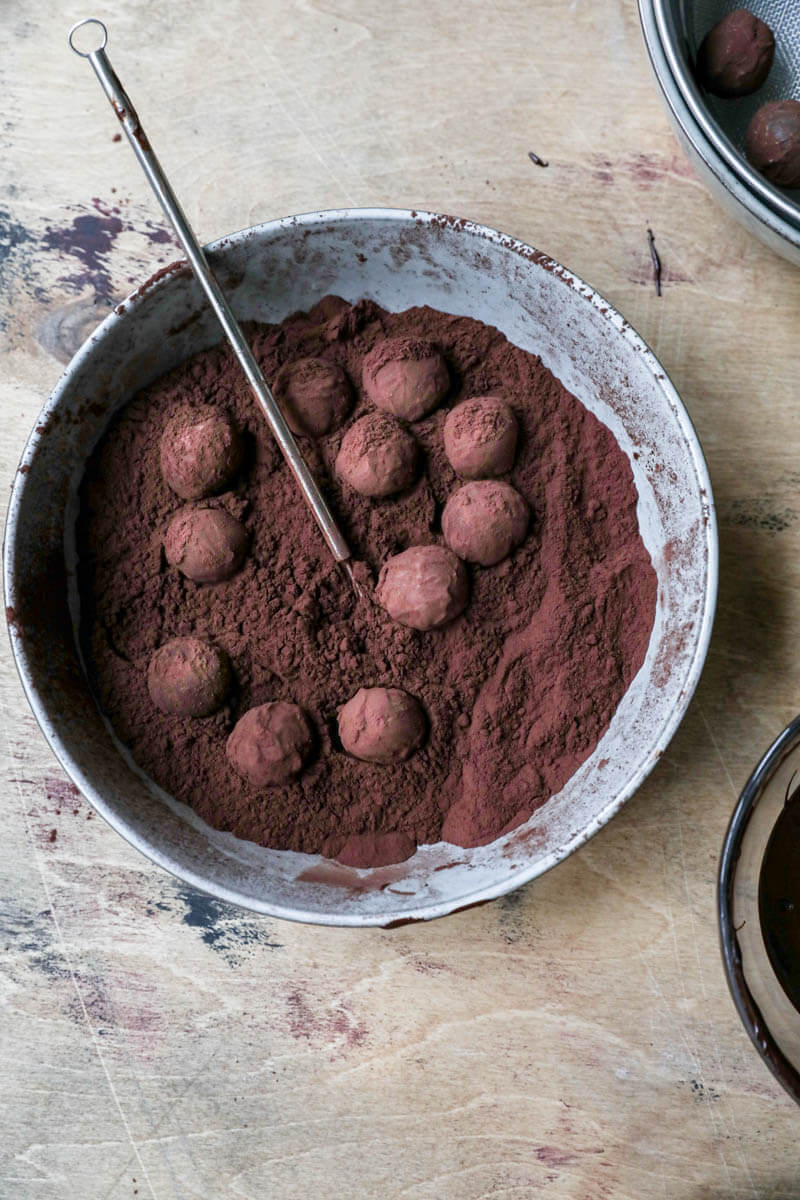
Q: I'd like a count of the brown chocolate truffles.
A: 13